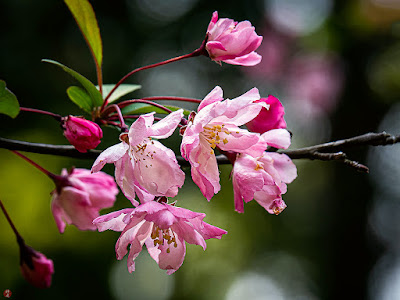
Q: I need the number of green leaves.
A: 6